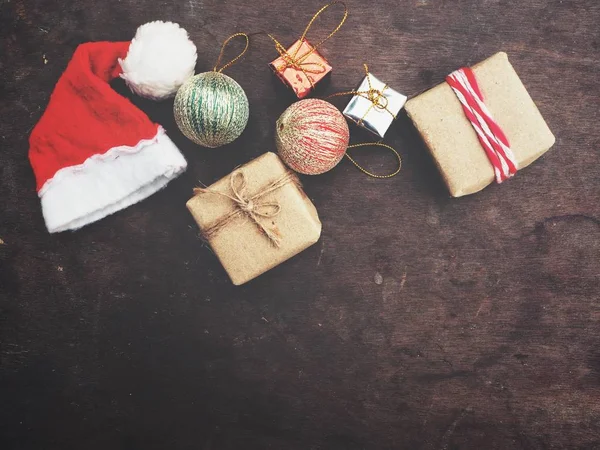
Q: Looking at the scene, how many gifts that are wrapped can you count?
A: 4